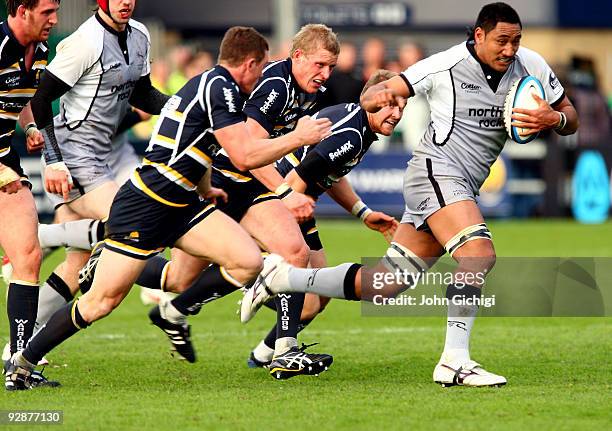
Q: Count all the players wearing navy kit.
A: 4